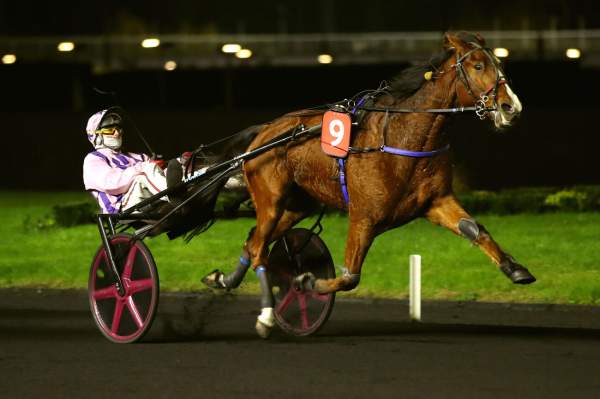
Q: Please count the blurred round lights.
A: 9